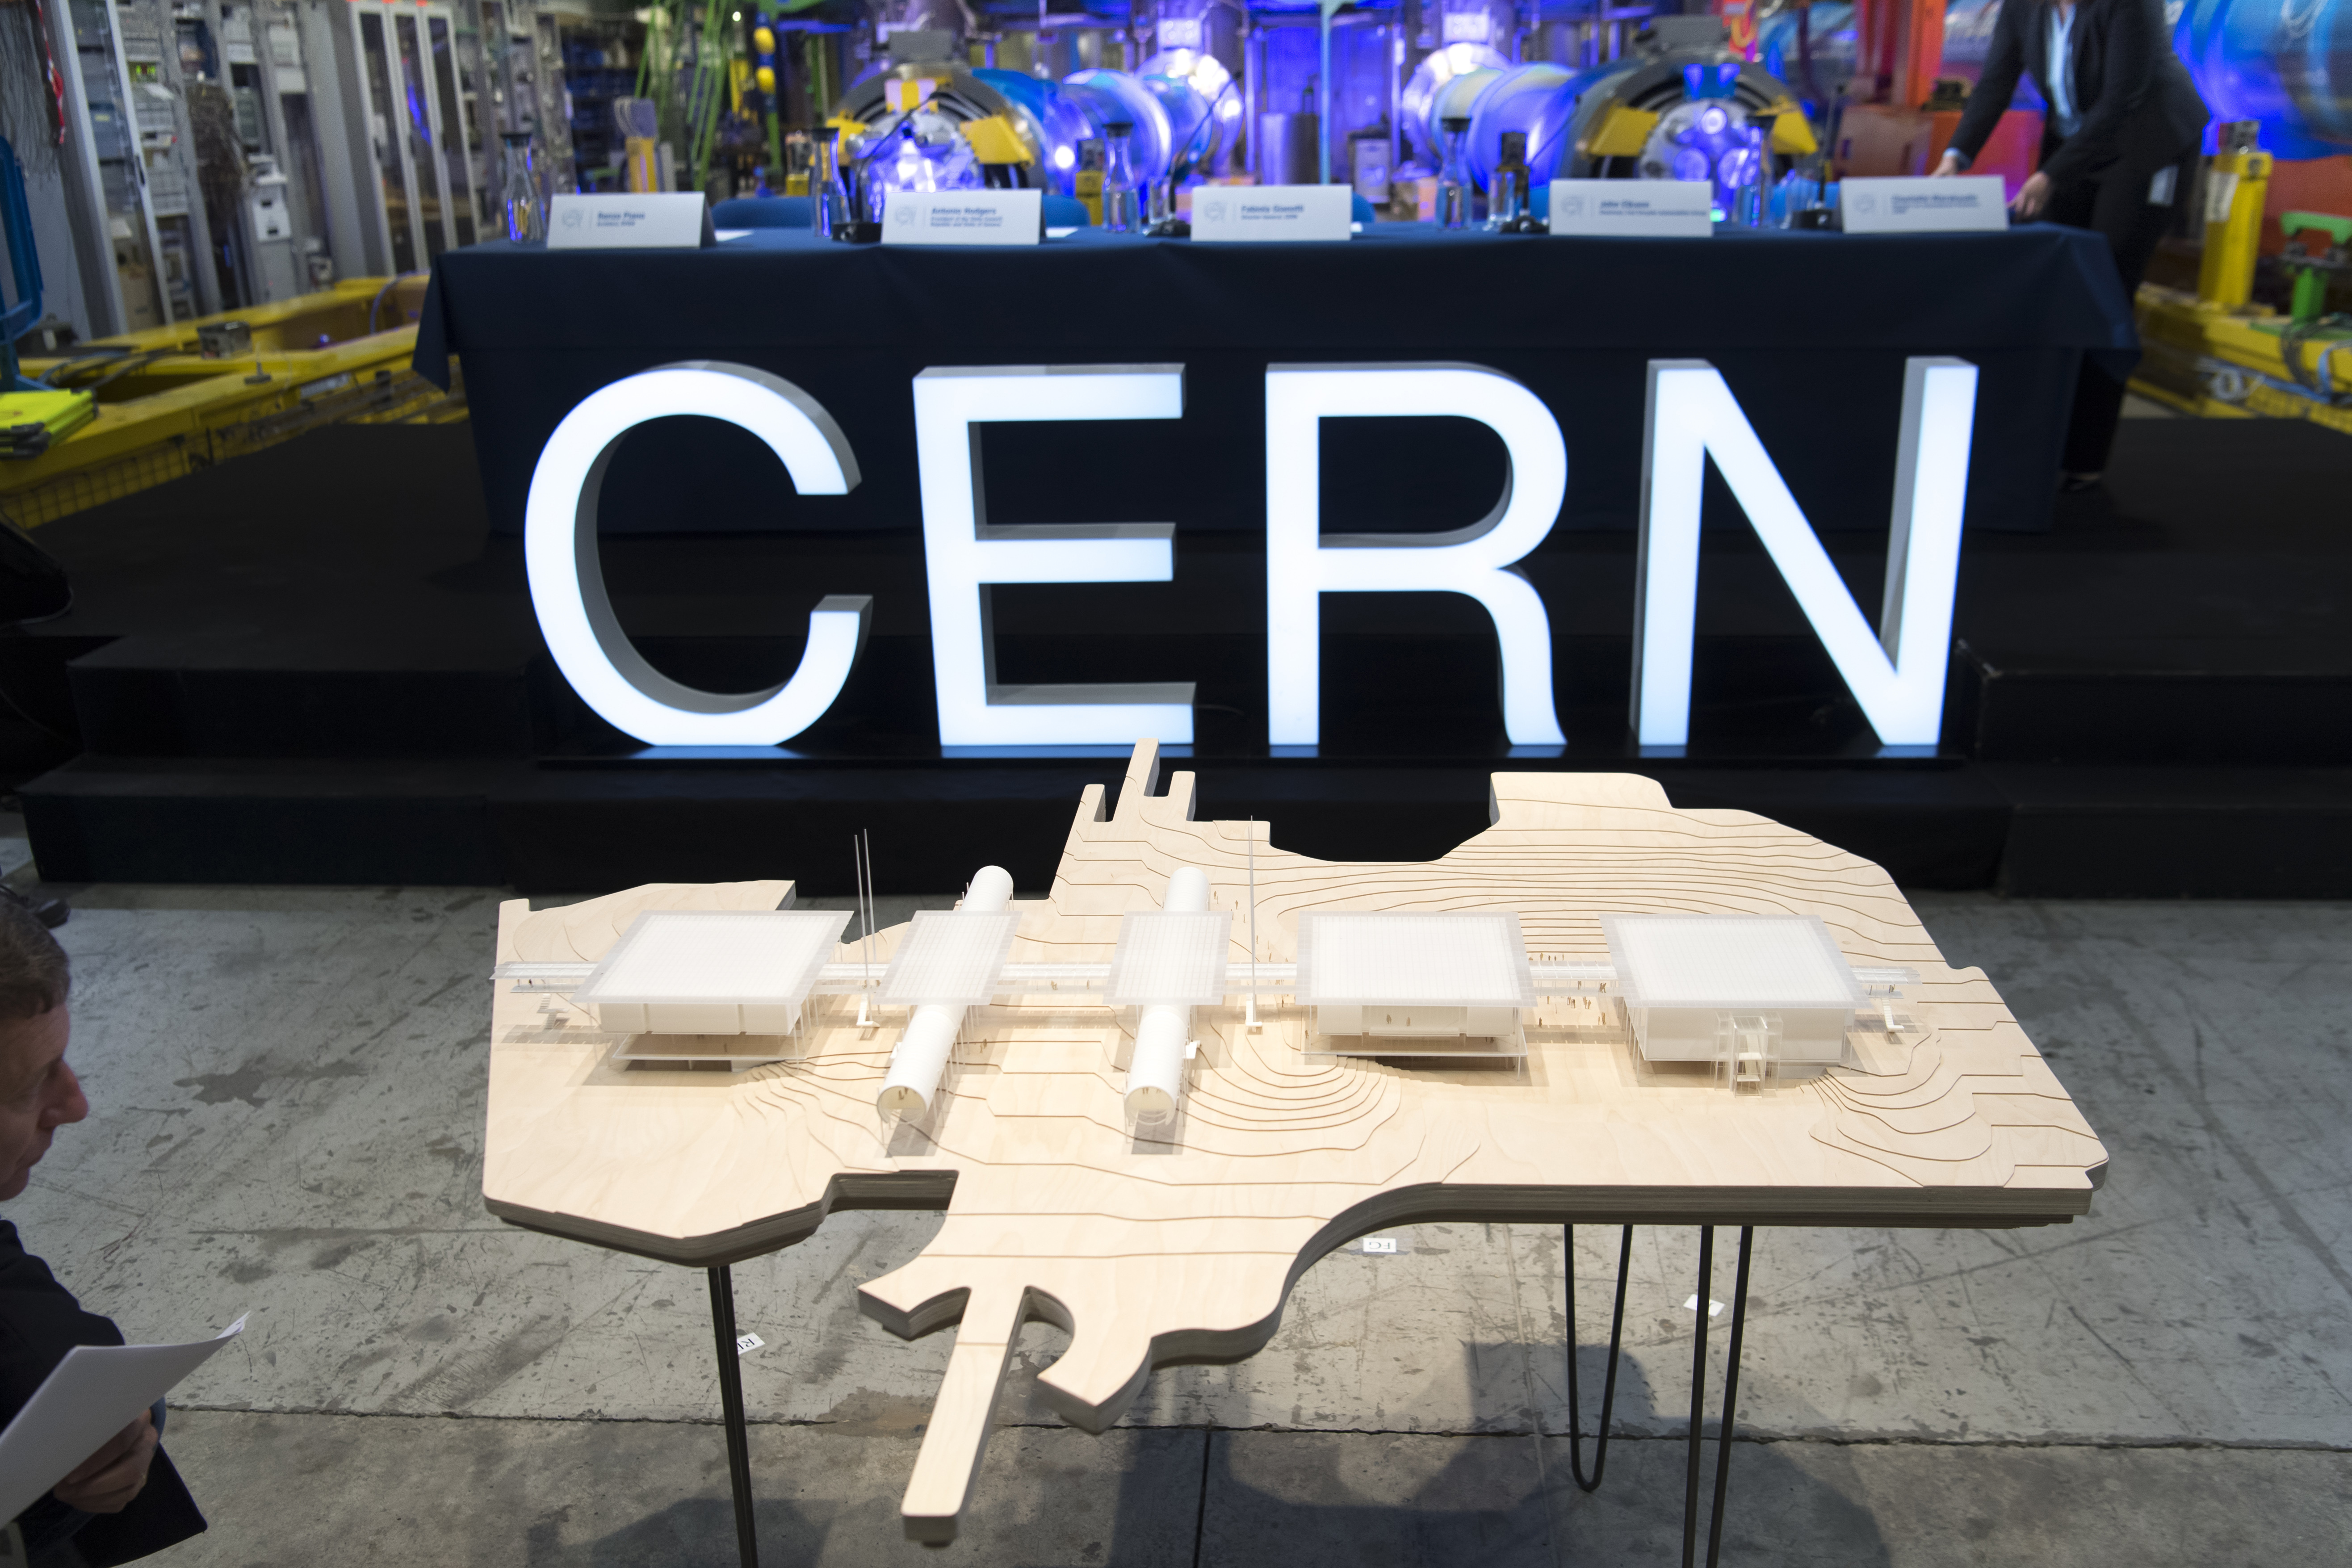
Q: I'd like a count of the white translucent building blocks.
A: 5